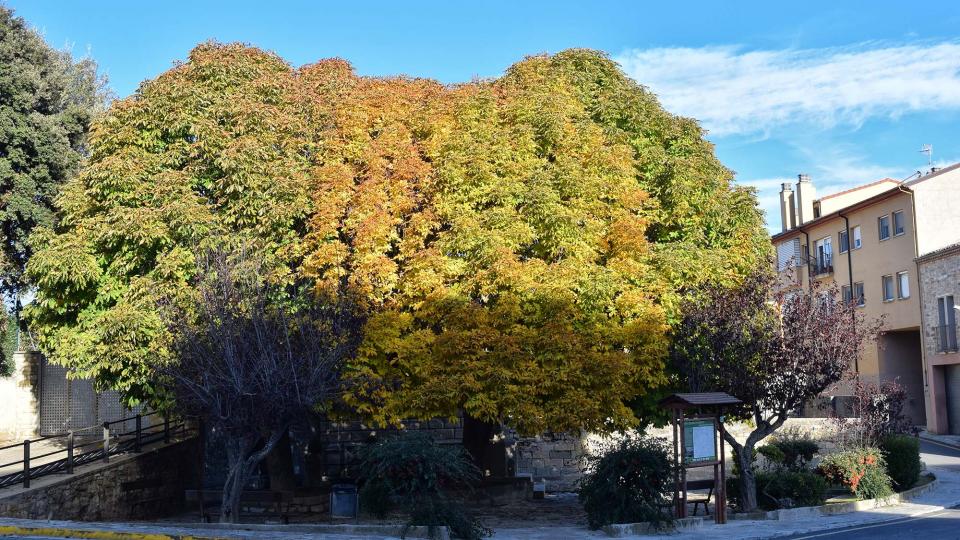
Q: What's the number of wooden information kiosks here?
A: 1